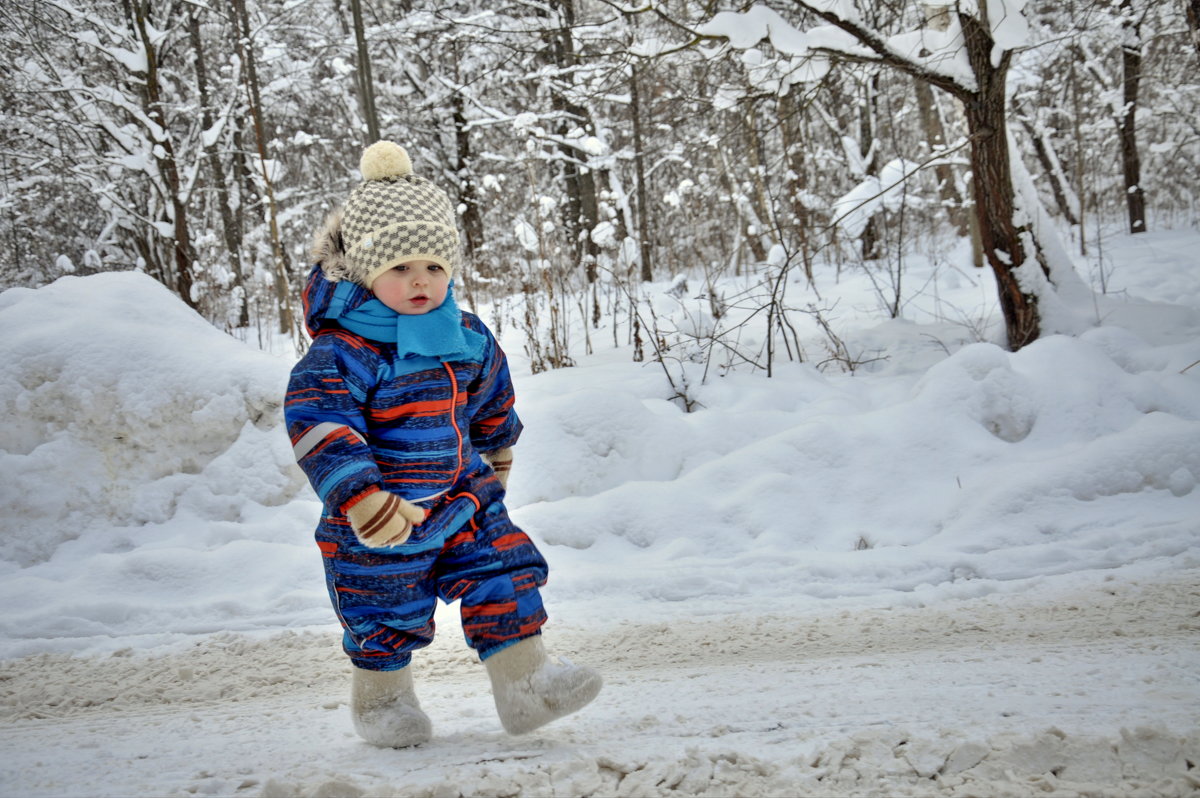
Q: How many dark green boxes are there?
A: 0